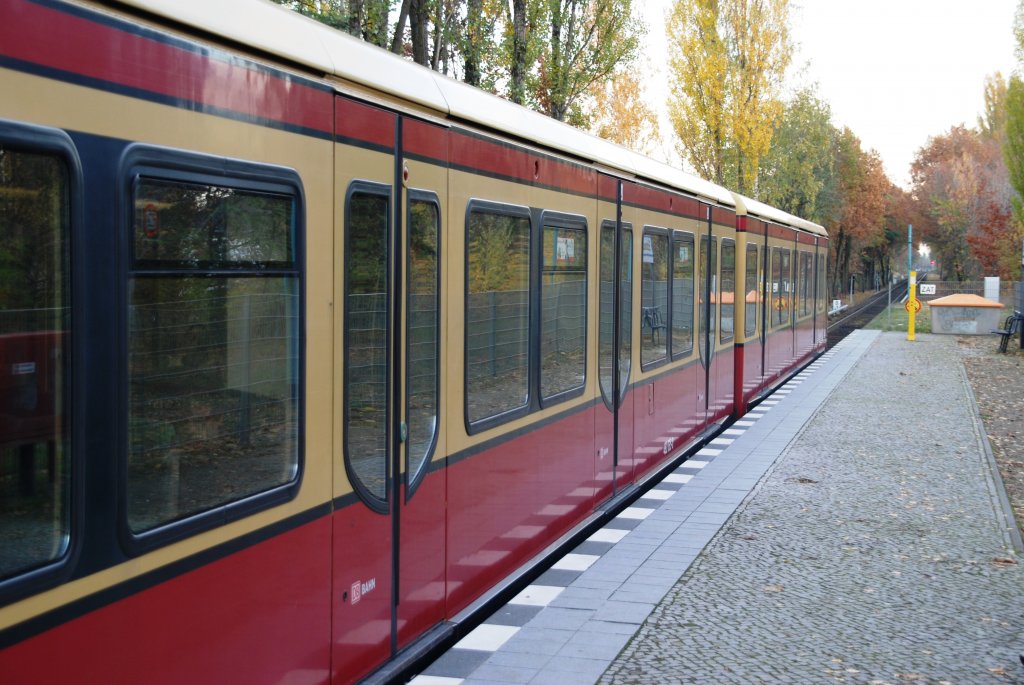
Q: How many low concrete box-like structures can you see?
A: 1